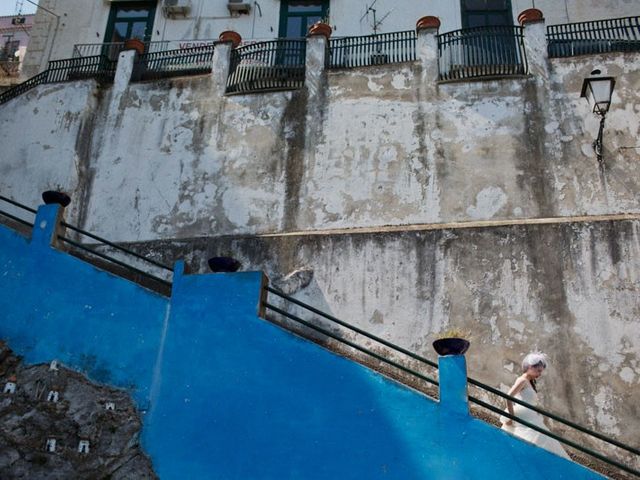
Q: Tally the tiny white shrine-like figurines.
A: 6